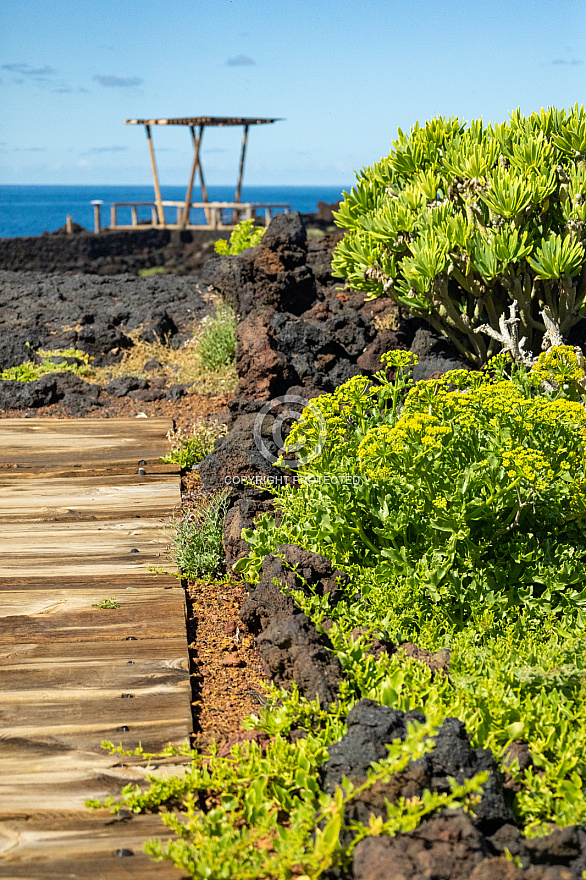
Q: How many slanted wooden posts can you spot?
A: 4